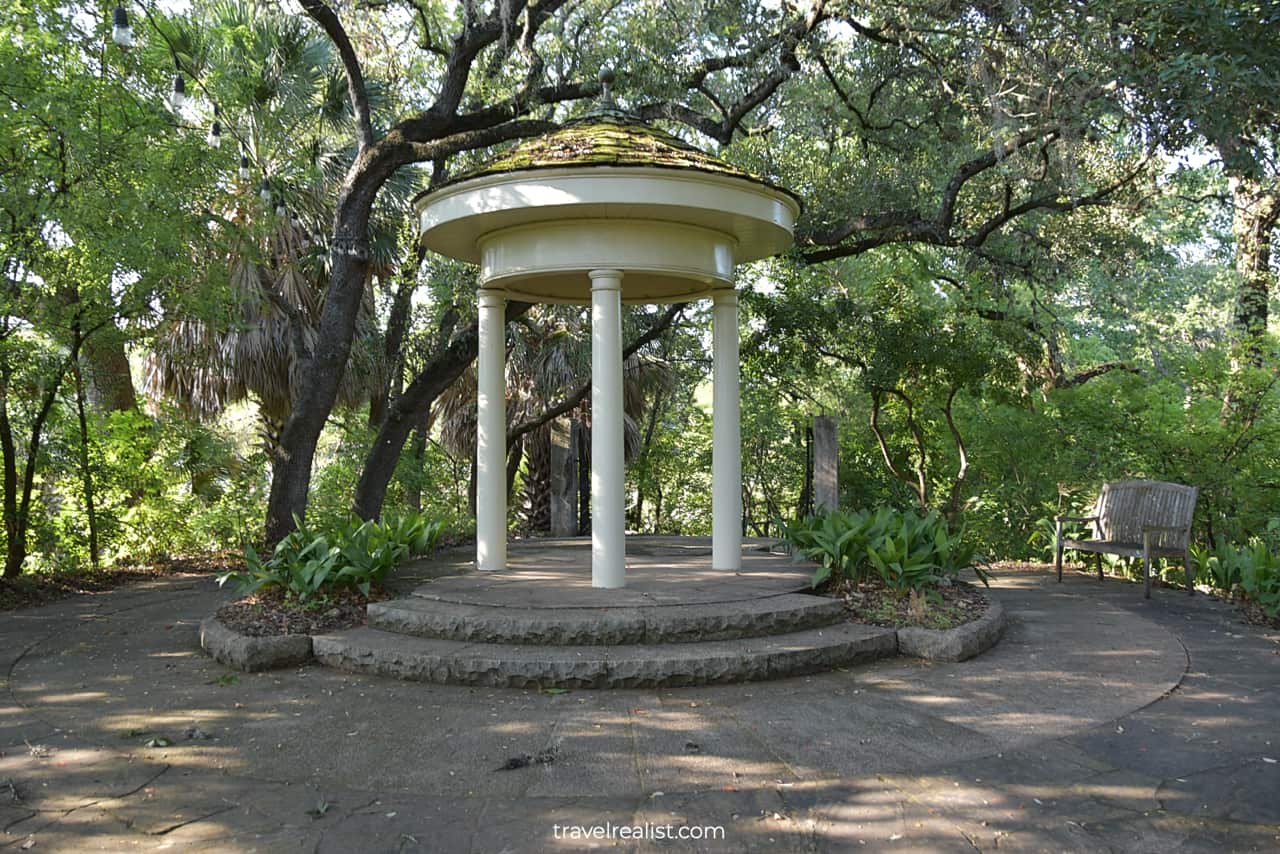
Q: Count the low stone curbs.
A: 2